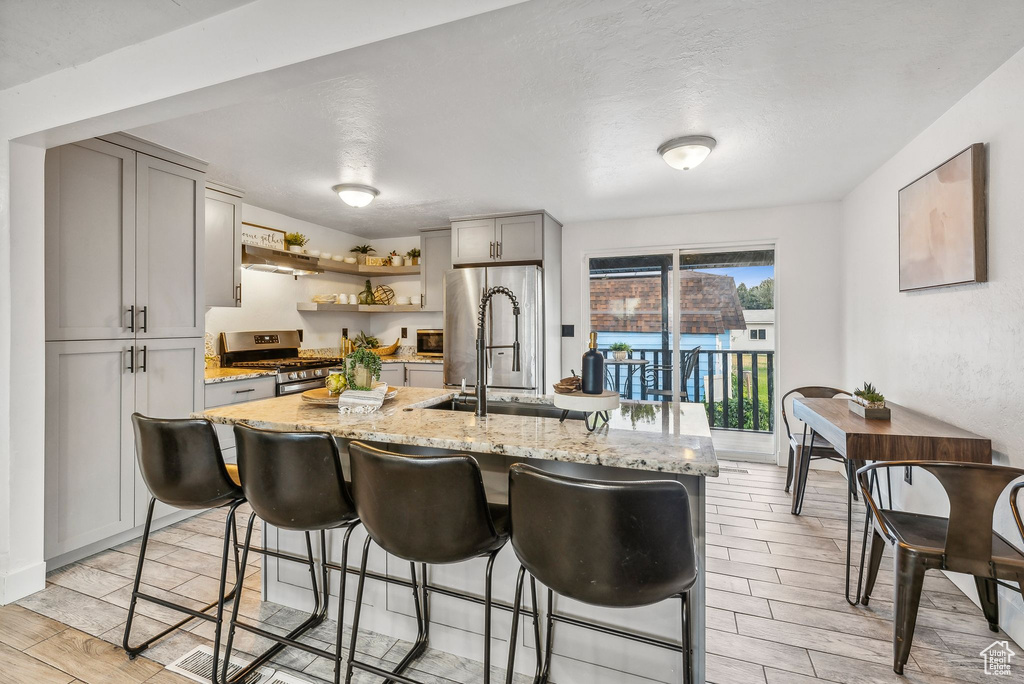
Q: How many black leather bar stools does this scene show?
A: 4